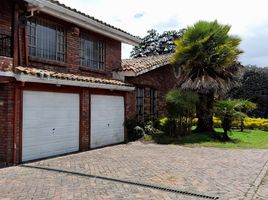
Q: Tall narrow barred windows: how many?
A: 2